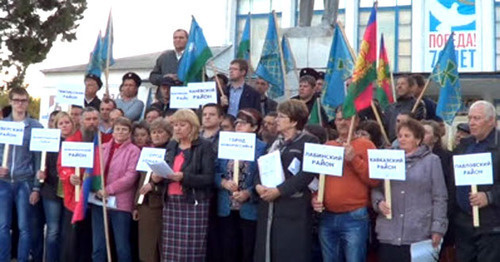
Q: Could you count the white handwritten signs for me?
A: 11